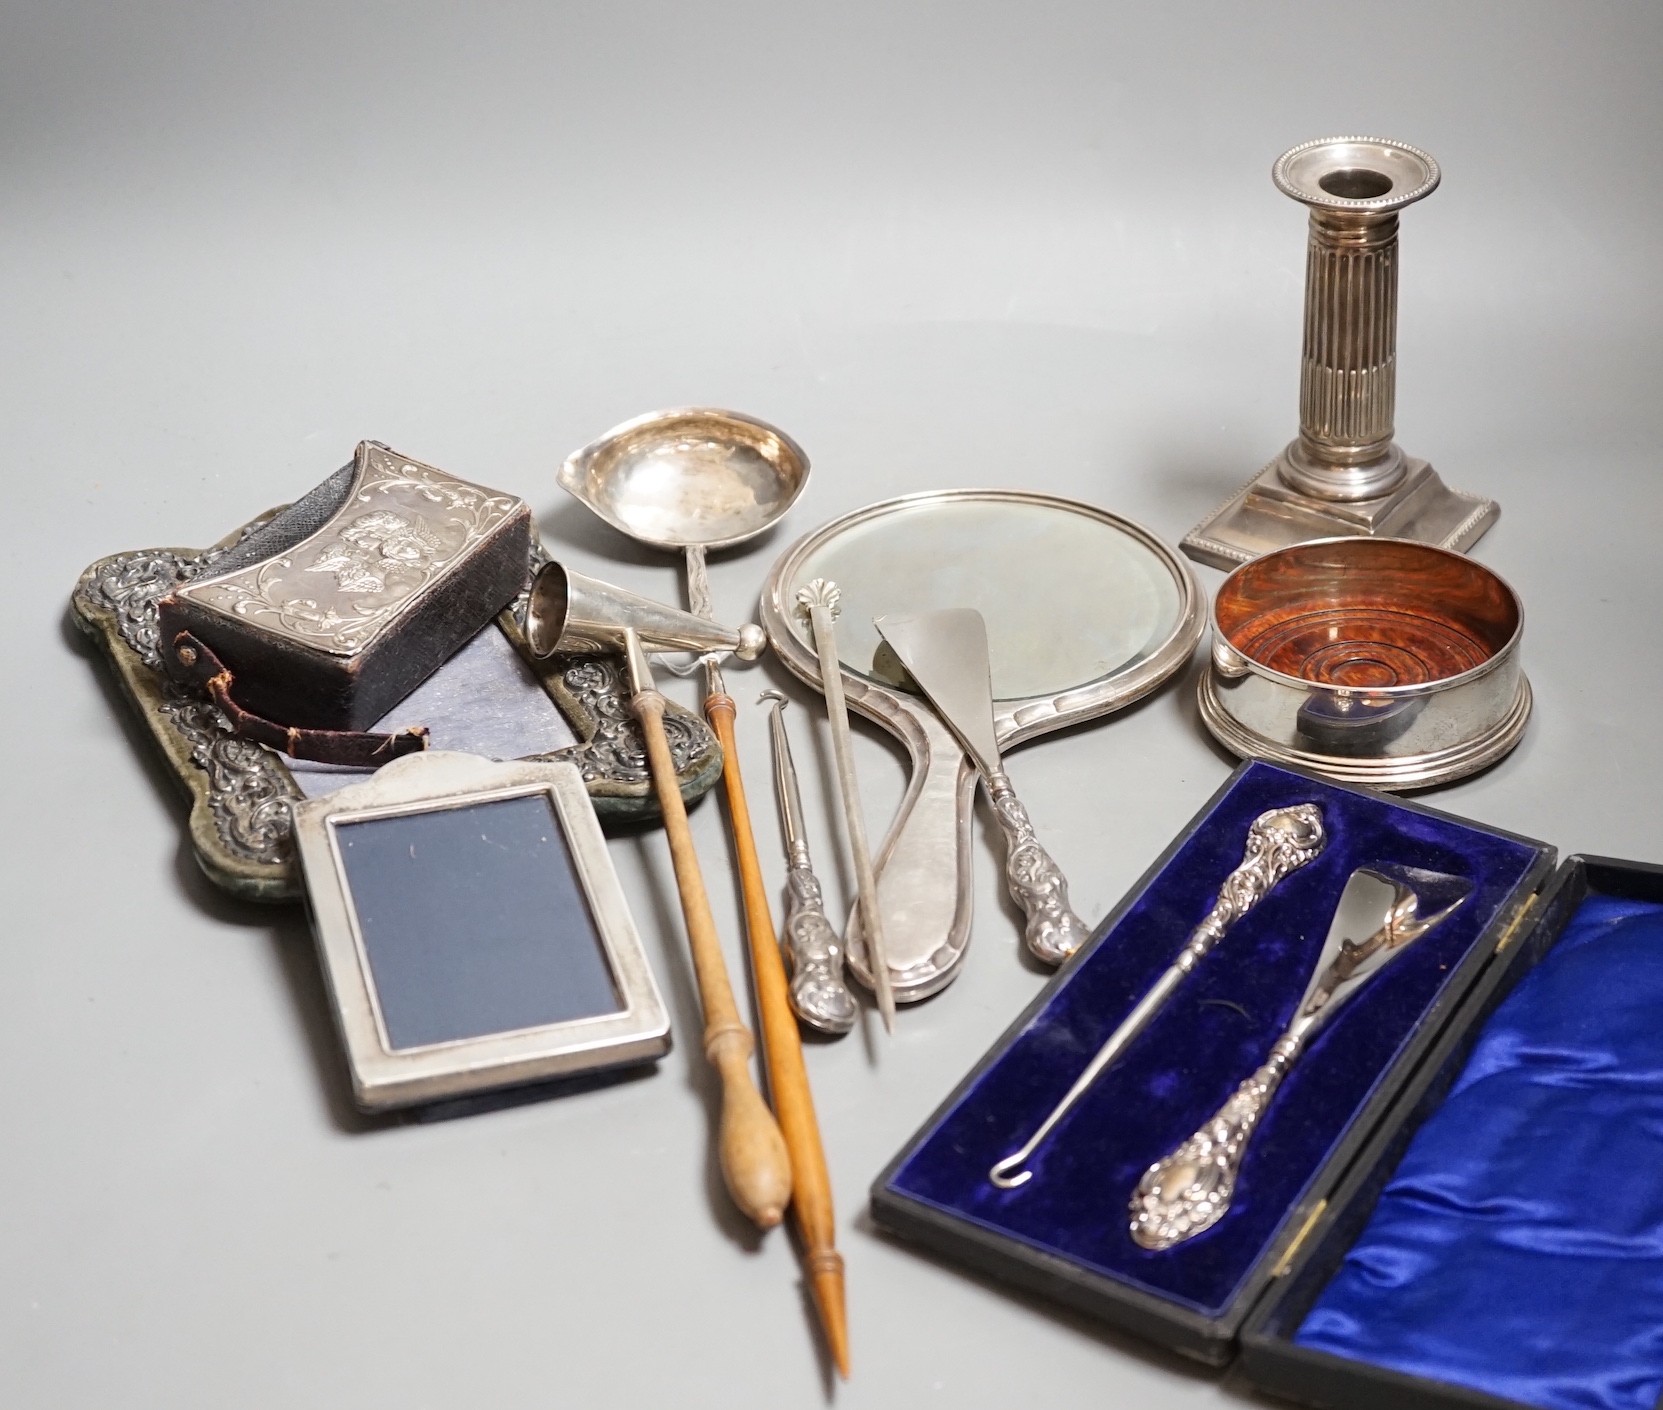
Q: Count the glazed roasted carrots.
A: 0